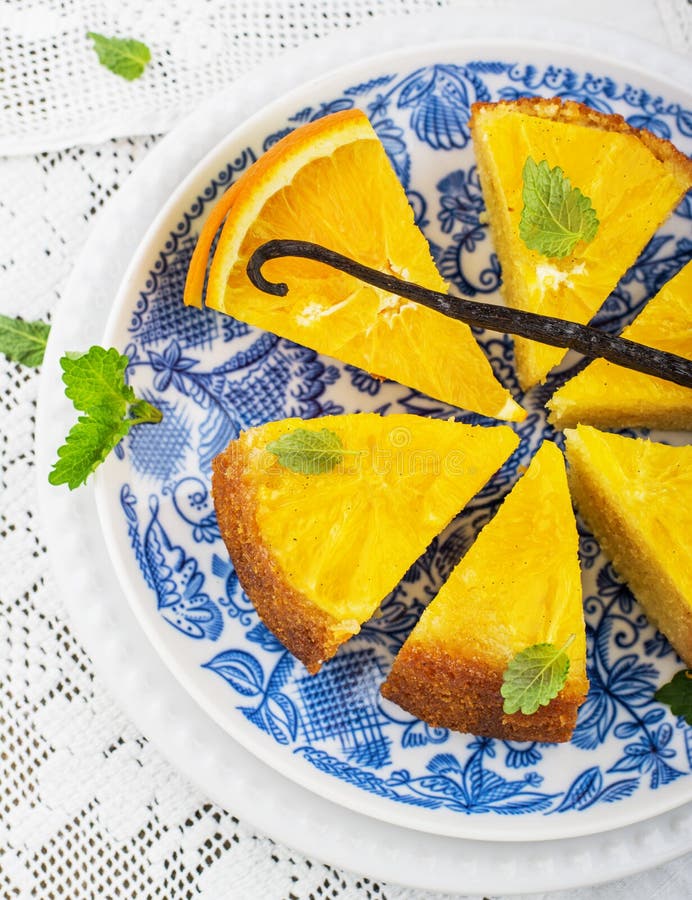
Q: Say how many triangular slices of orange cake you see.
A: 6